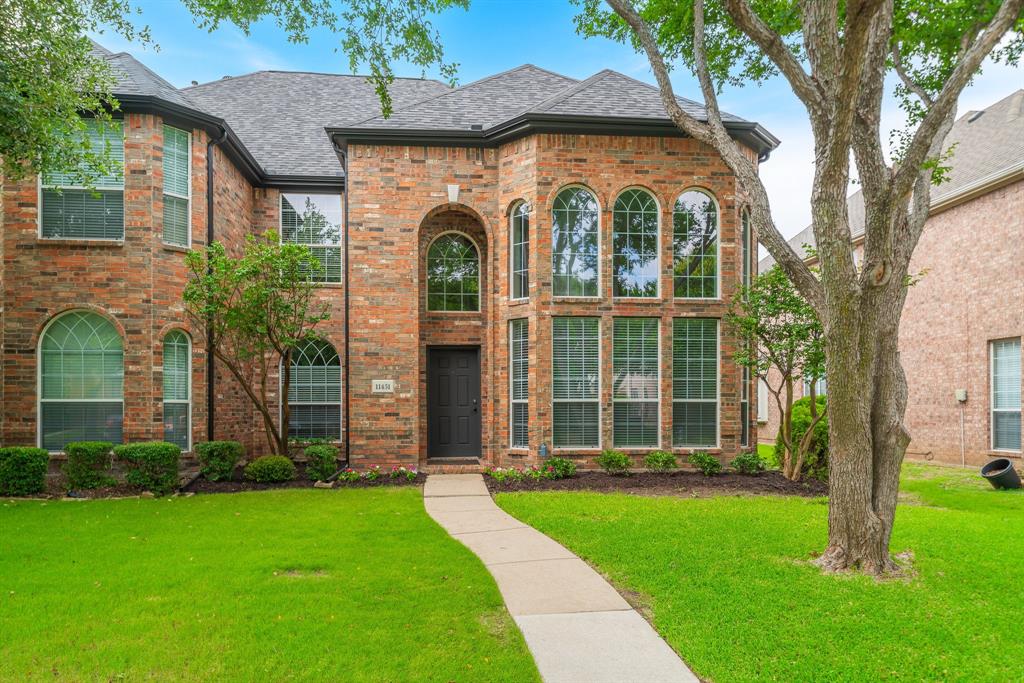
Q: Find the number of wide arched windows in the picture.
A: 6